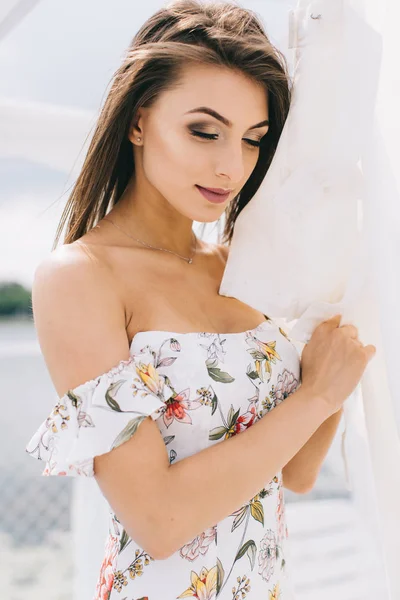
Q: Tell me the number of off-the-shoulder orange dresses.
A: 0